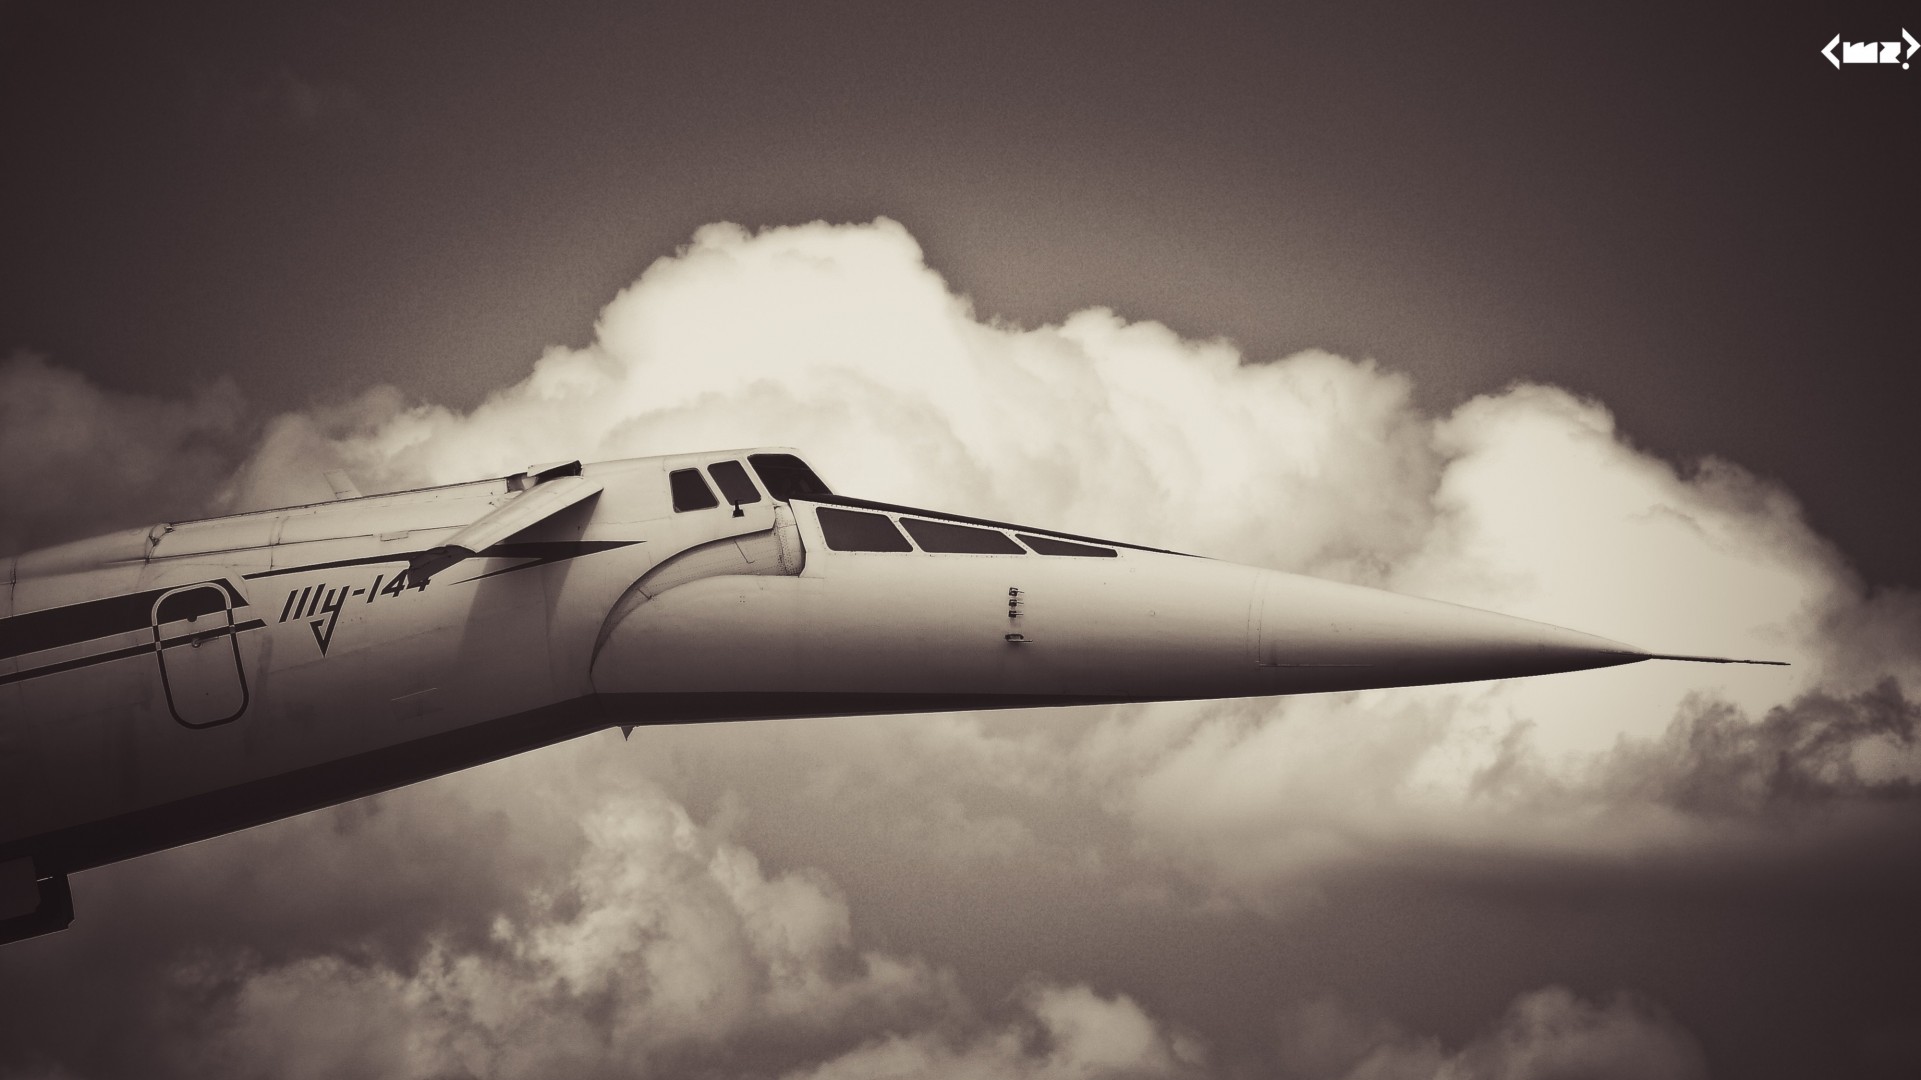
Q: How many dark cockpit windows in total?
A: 6